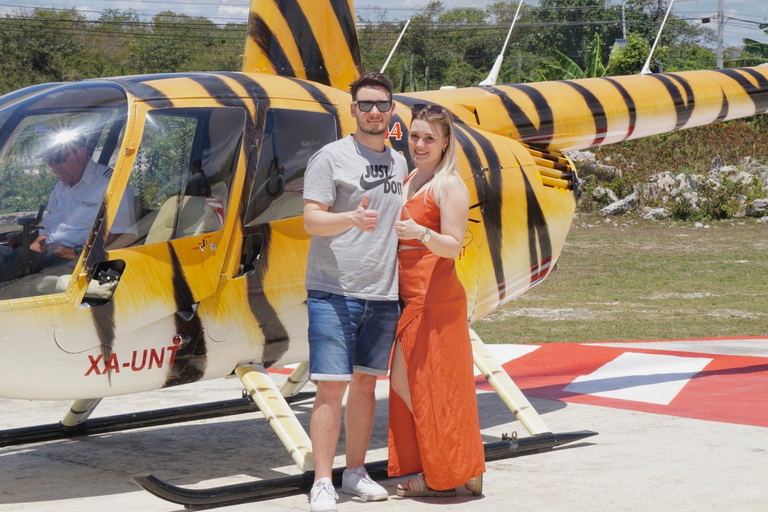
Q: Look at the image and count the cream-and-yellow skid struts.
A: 4